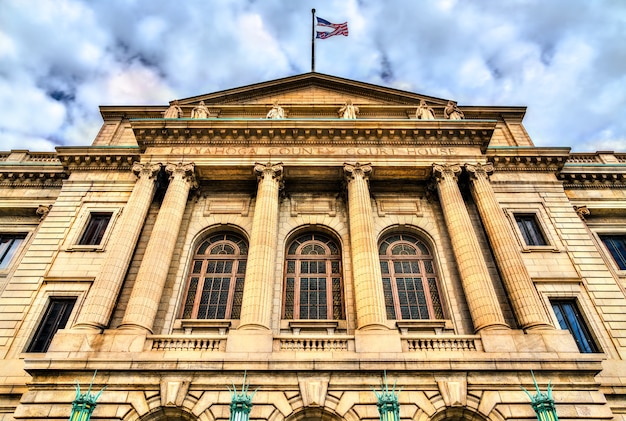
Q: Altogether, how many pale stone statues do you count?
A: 6